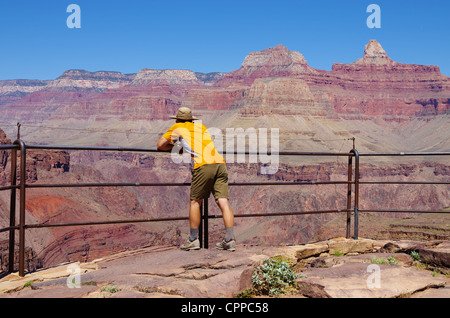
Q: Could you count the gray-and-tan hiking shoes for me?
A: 2